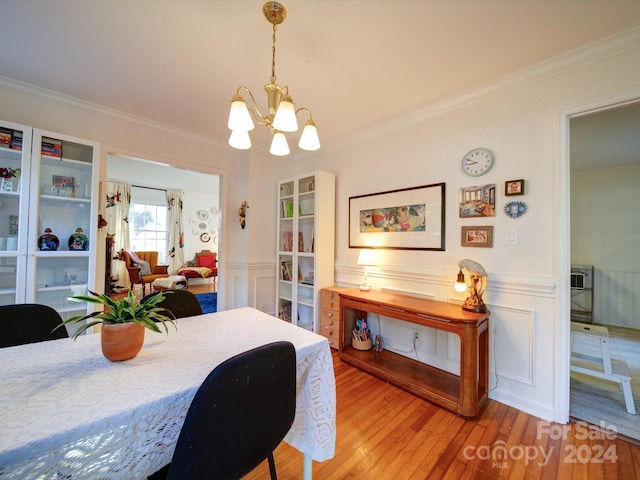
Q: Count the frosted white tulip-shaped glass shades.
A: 5